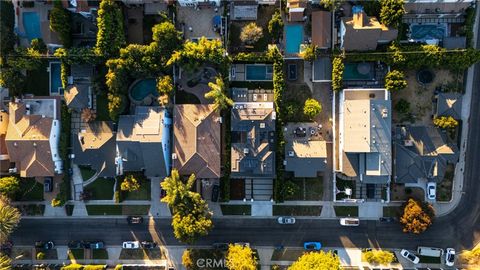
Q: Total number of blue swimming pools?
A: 7